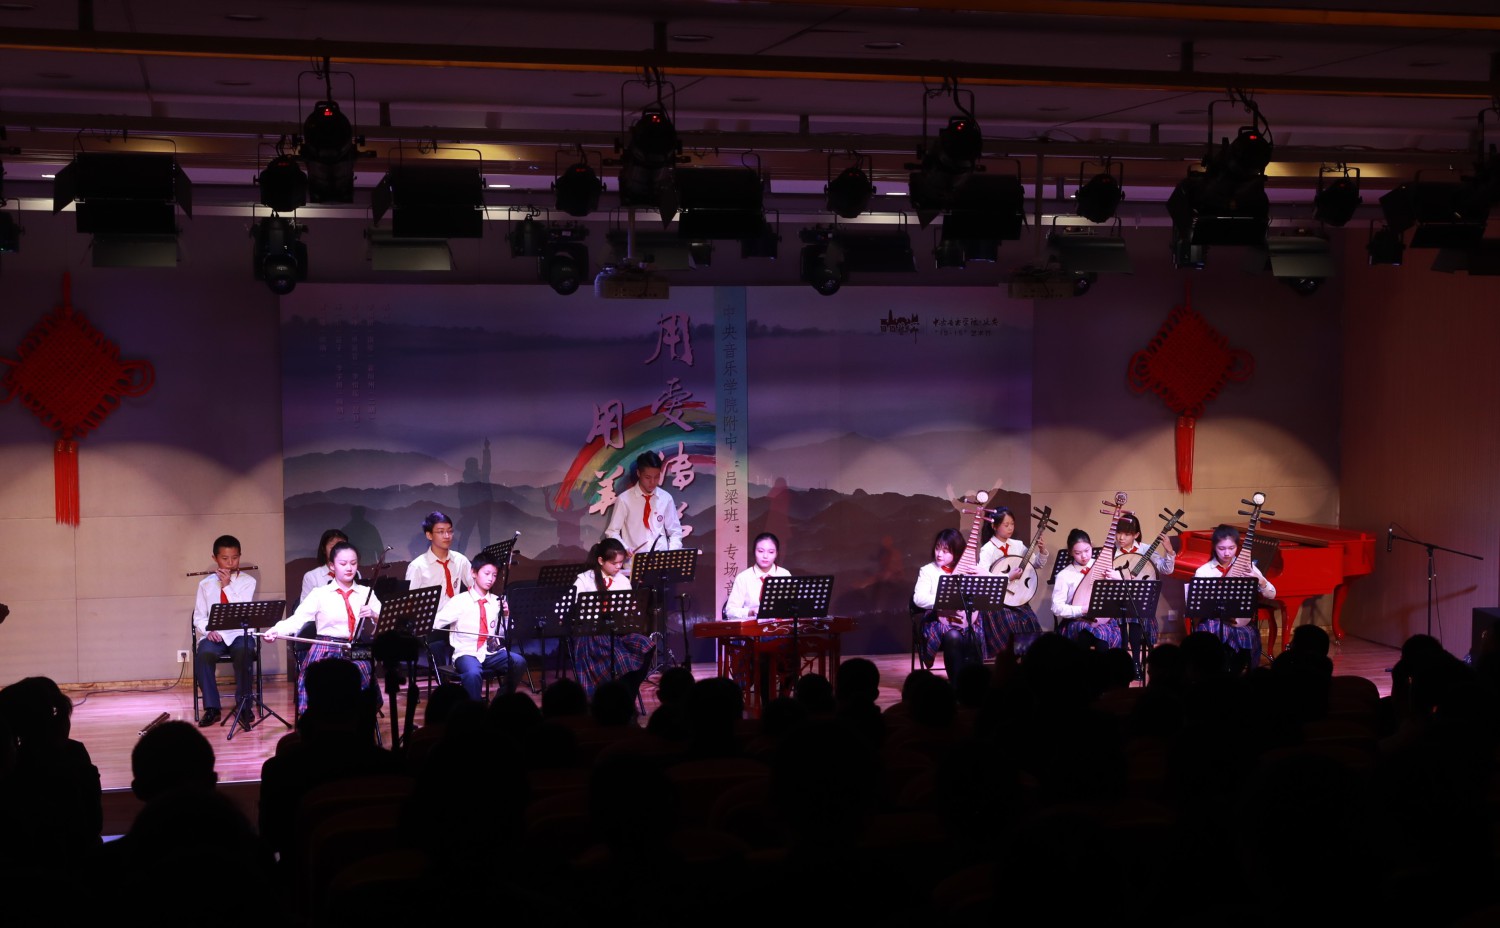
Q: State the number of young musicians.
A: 13